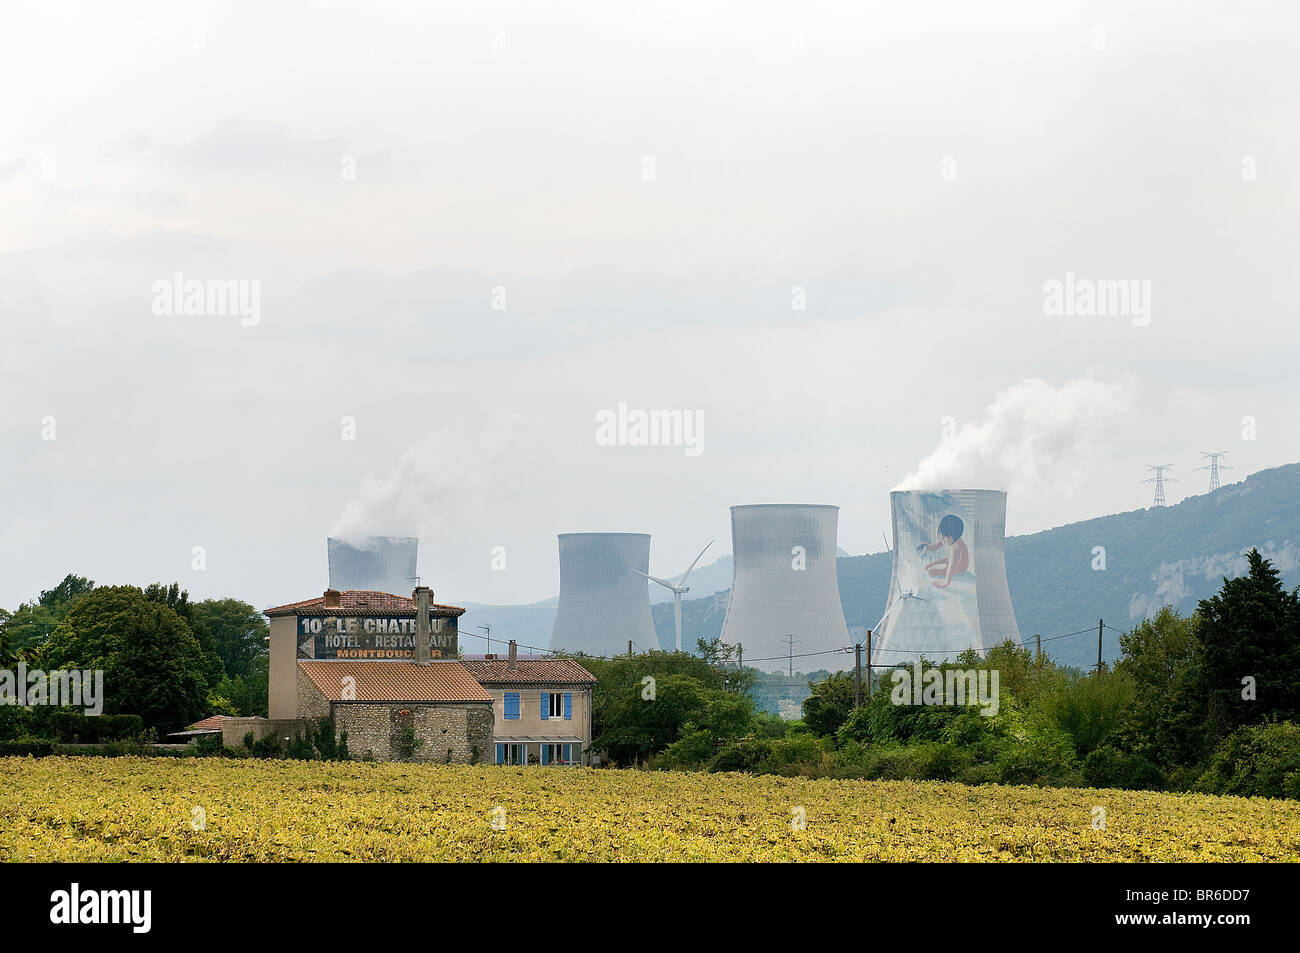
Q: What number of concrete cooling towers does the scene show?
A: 4